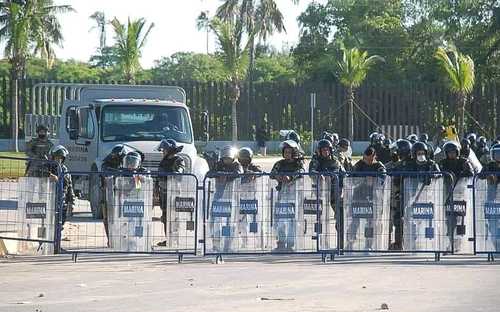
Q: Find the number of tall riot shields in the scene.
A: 11